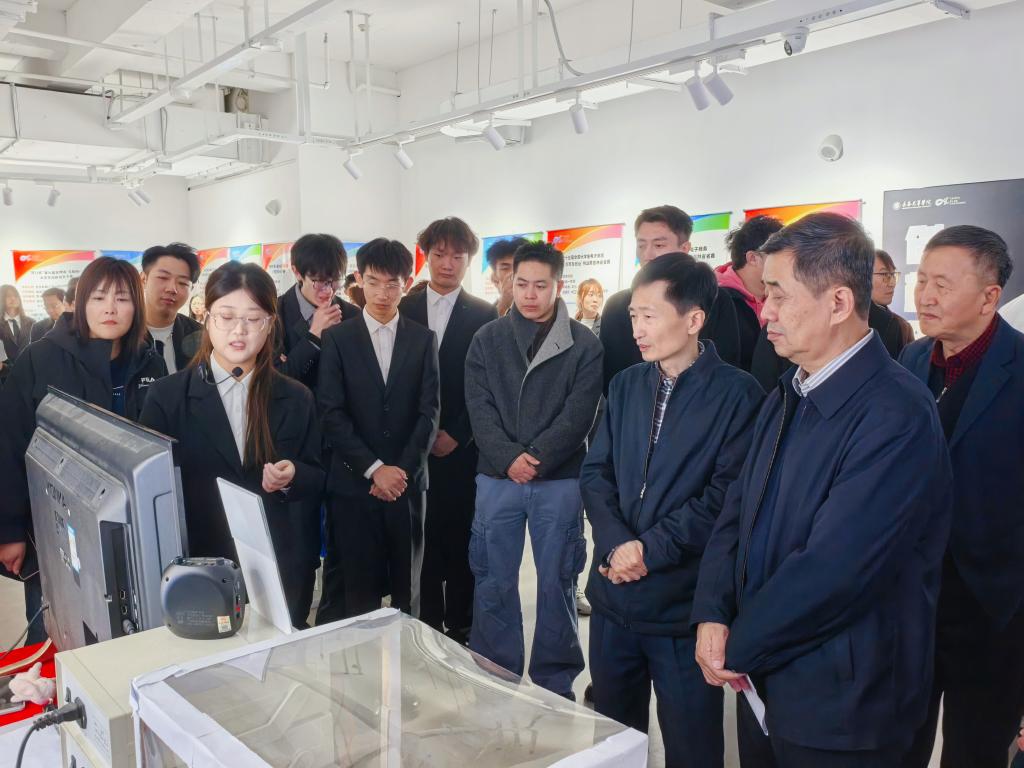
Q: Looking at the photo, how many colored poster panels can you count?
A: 11